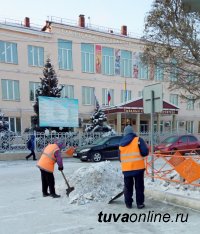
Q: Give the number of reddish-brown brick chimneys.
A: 3